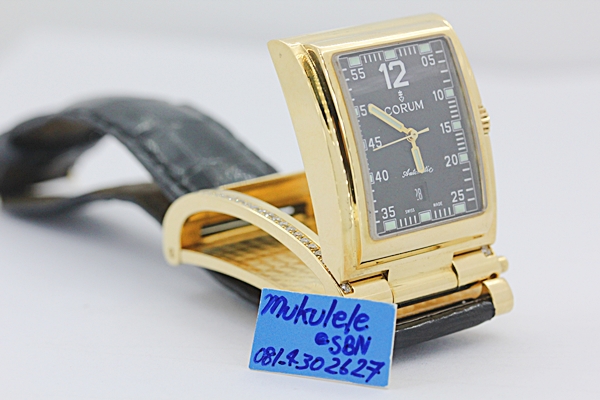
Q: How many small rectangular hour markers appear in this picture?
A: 12